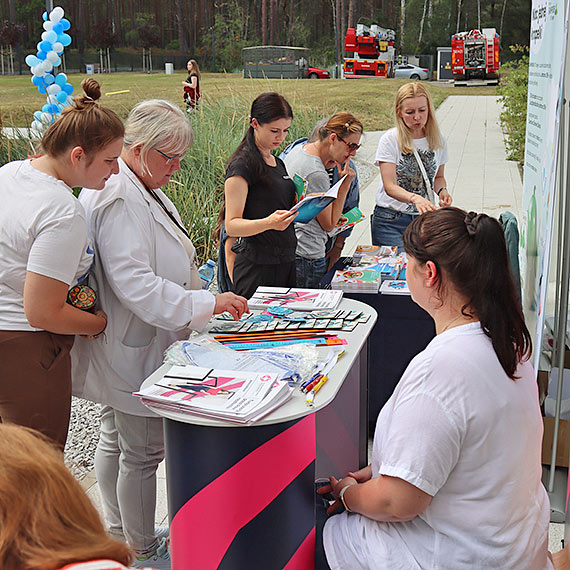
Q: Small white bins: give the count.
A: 2